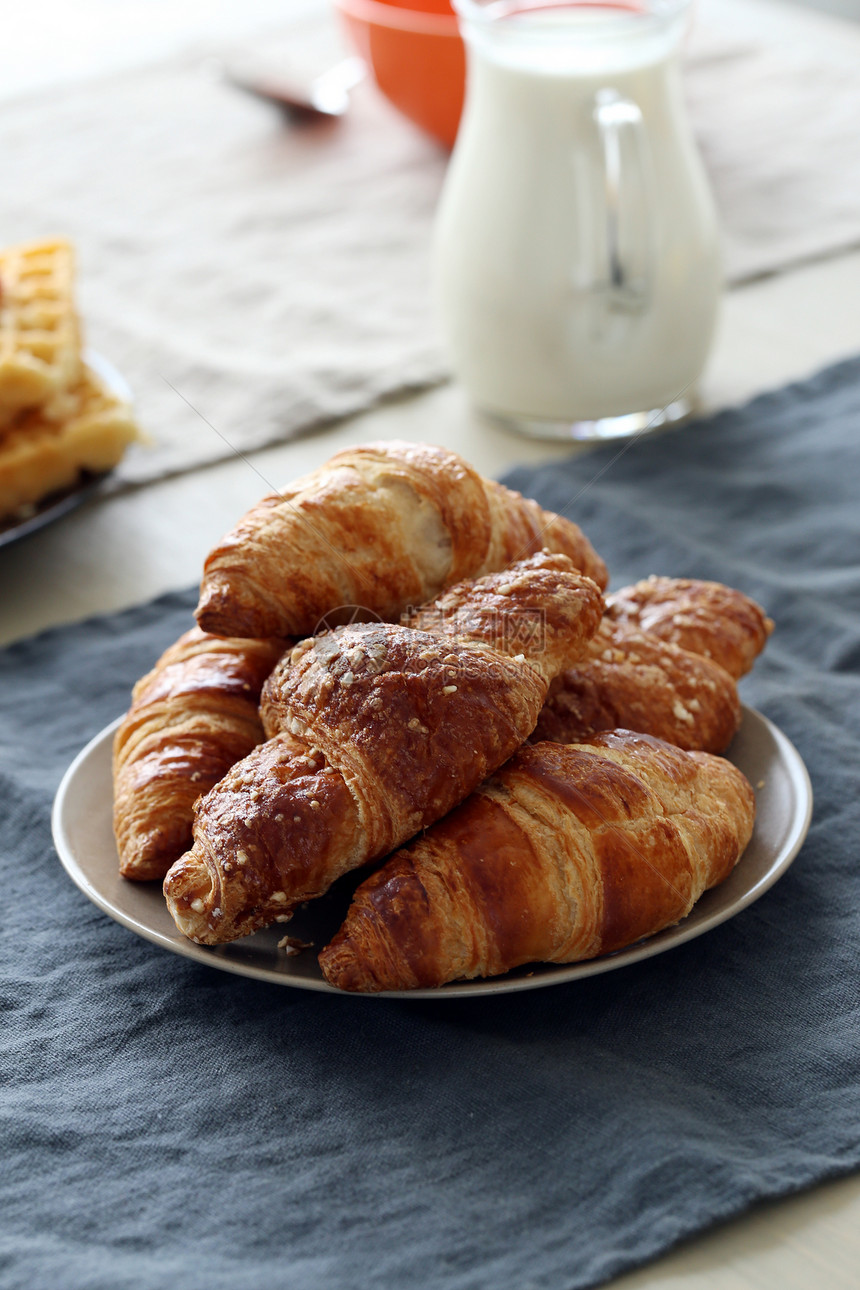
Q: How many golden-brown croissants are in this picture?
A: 5